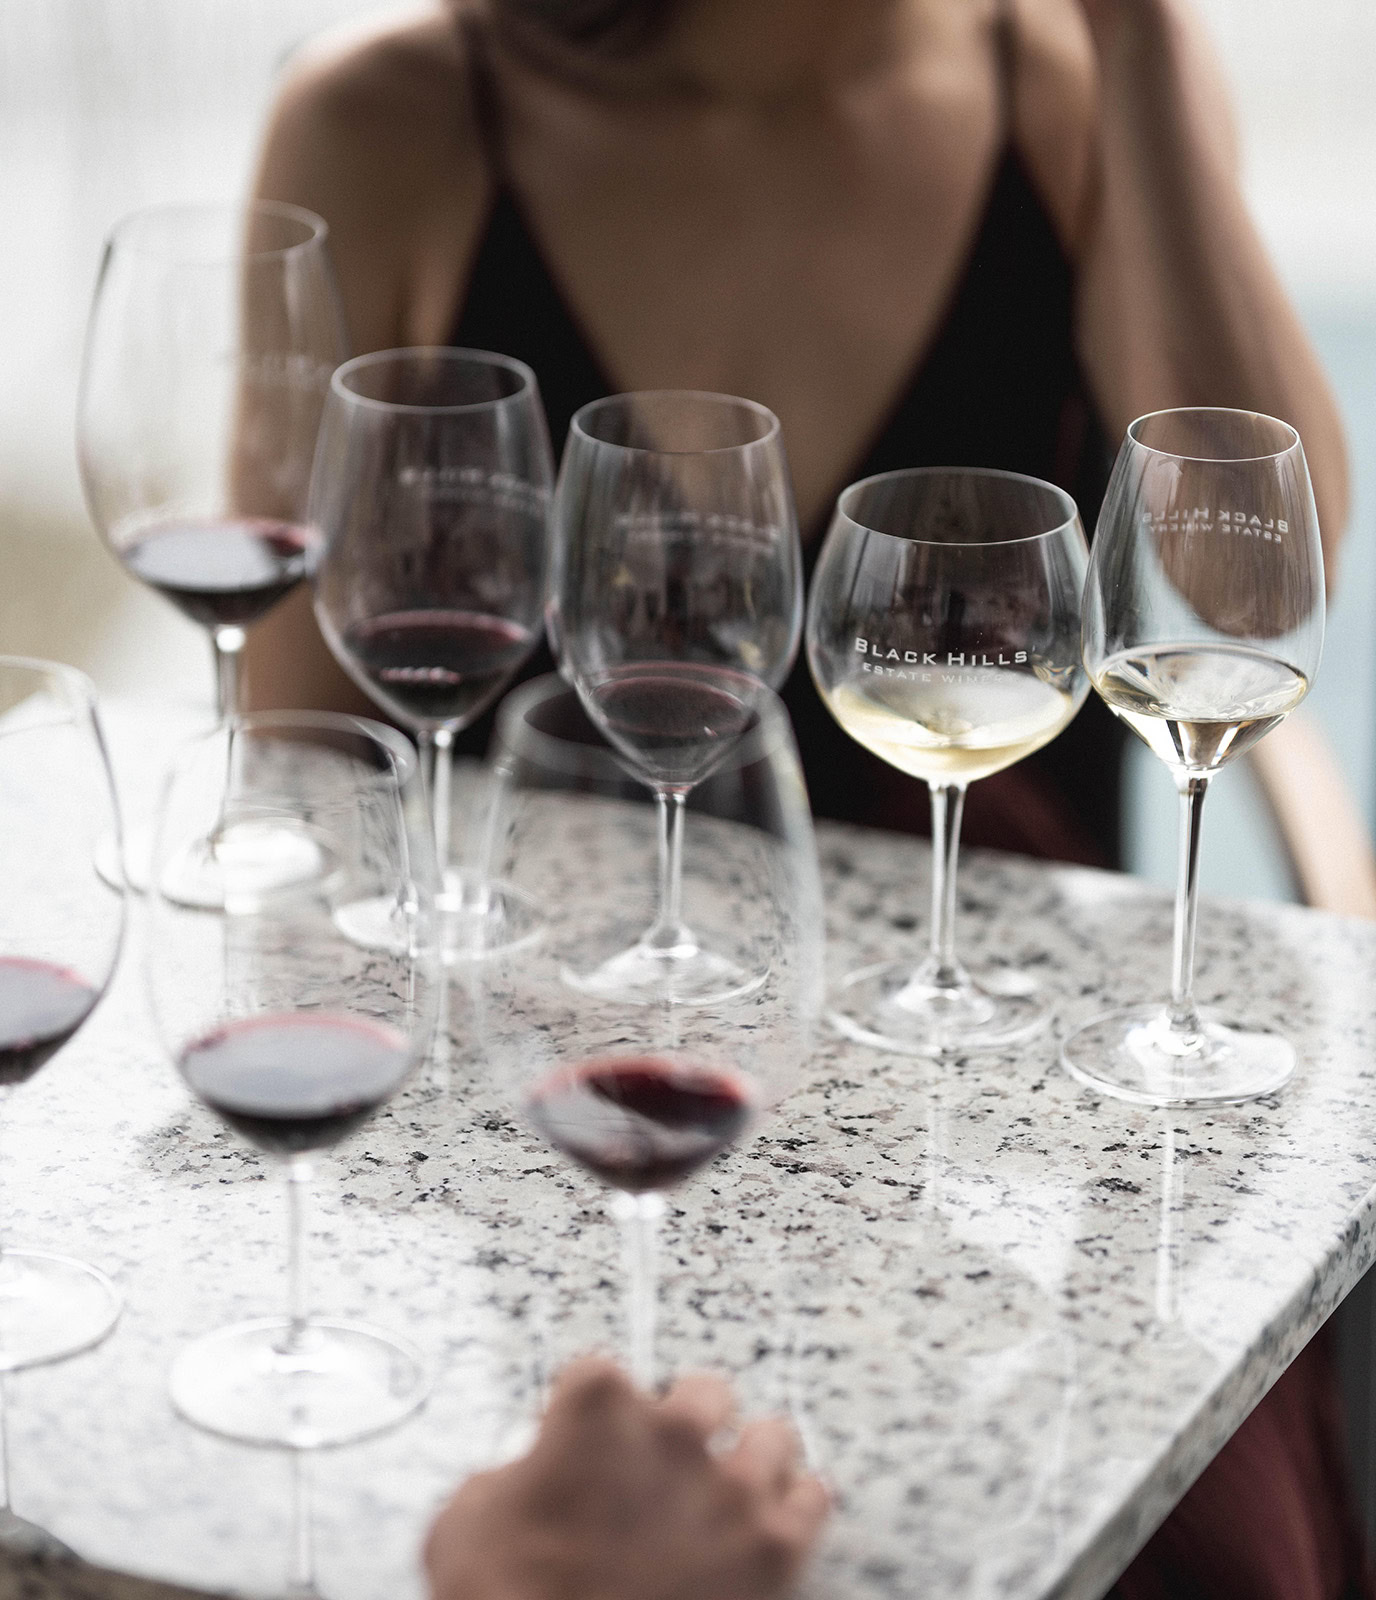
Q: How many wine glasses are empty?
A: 0